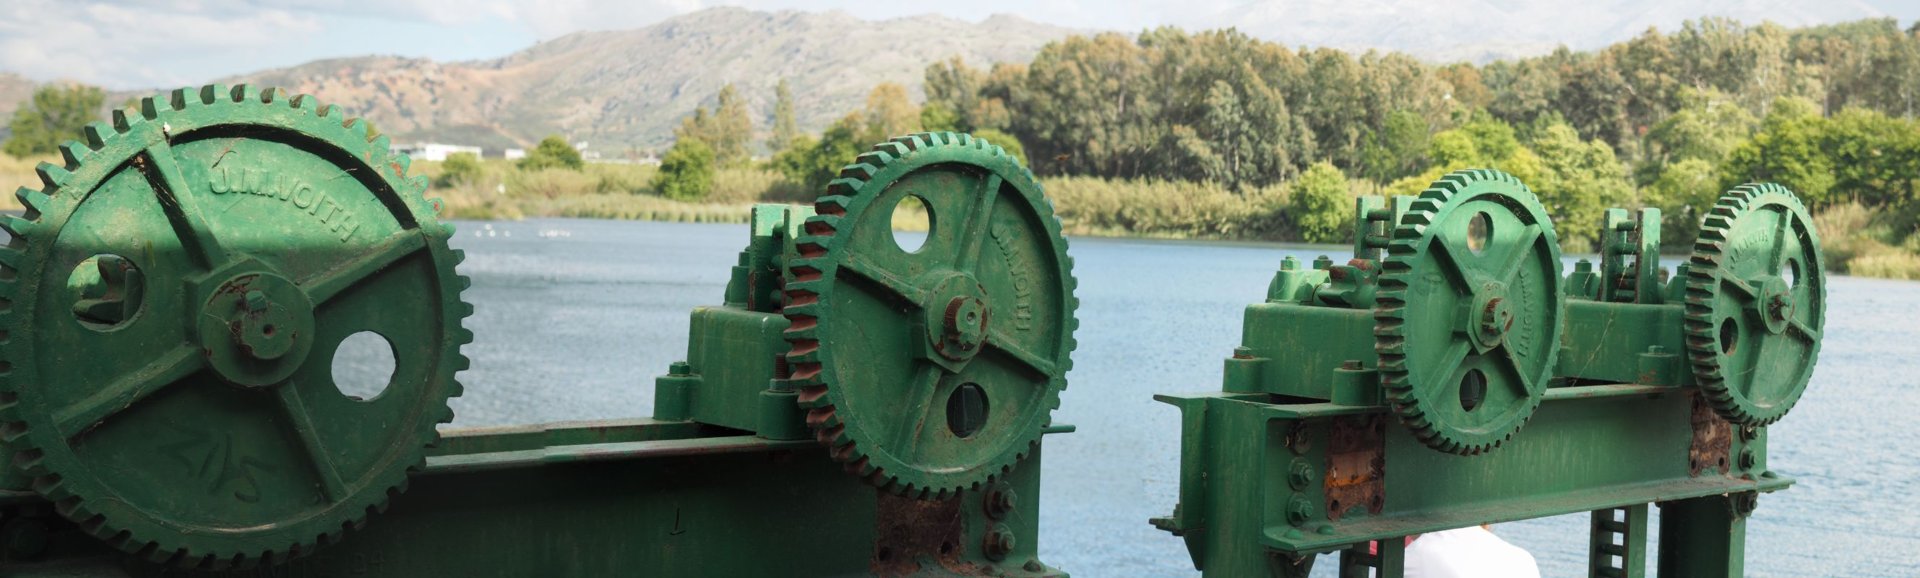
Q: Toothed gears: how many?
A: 4